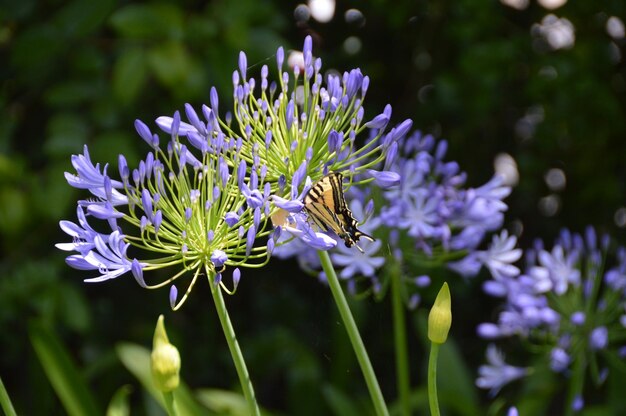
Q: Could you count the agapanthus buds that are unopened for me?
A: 2